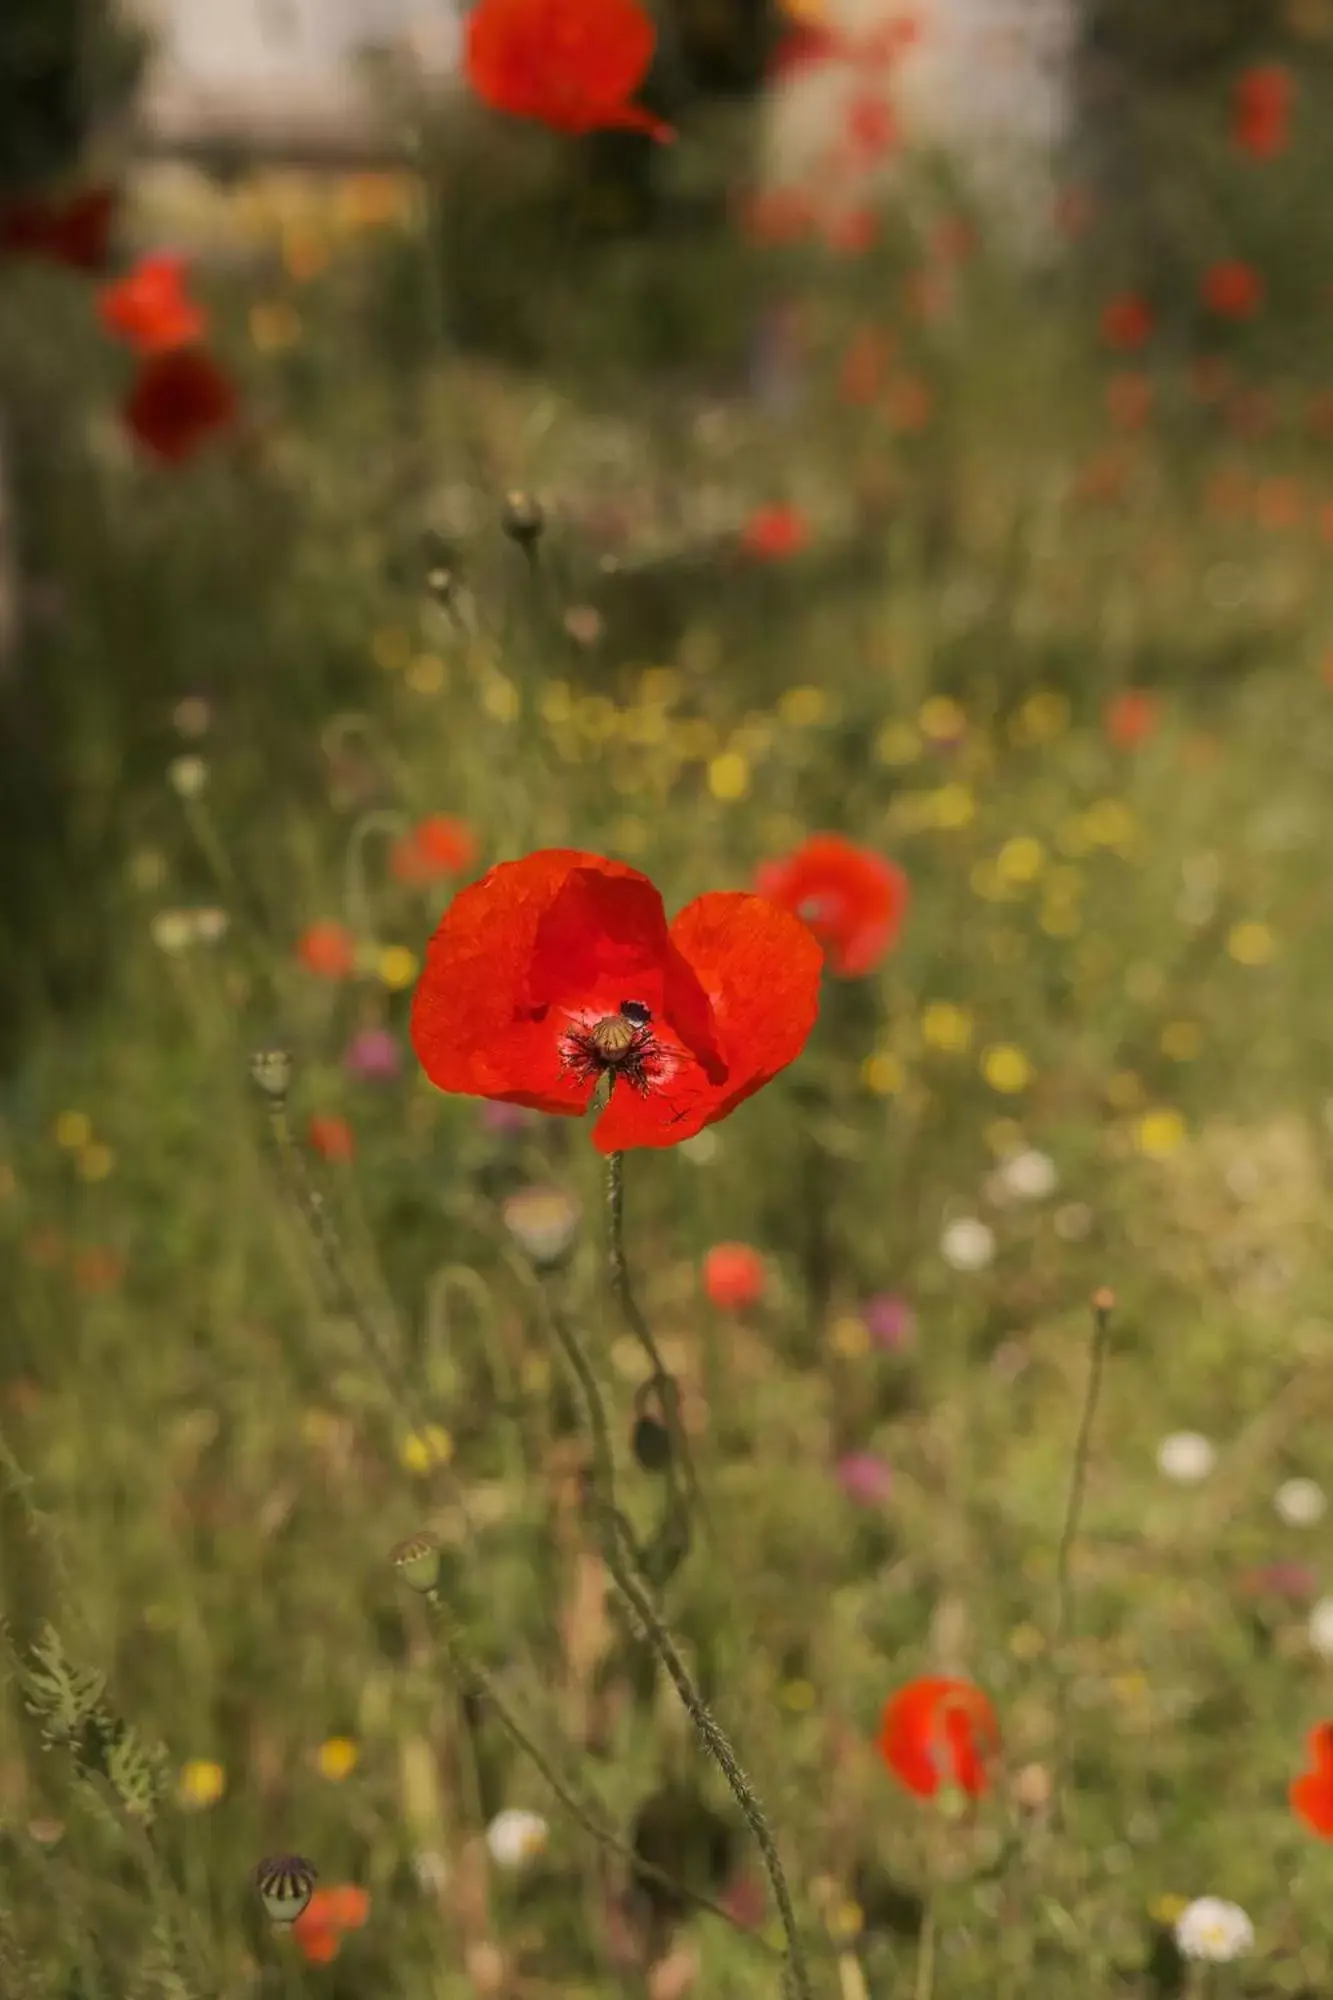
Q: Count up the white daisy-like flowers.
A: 7